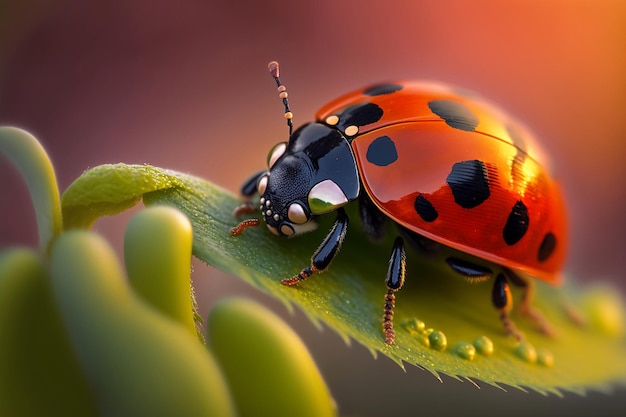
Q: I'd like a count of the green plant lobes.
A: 4